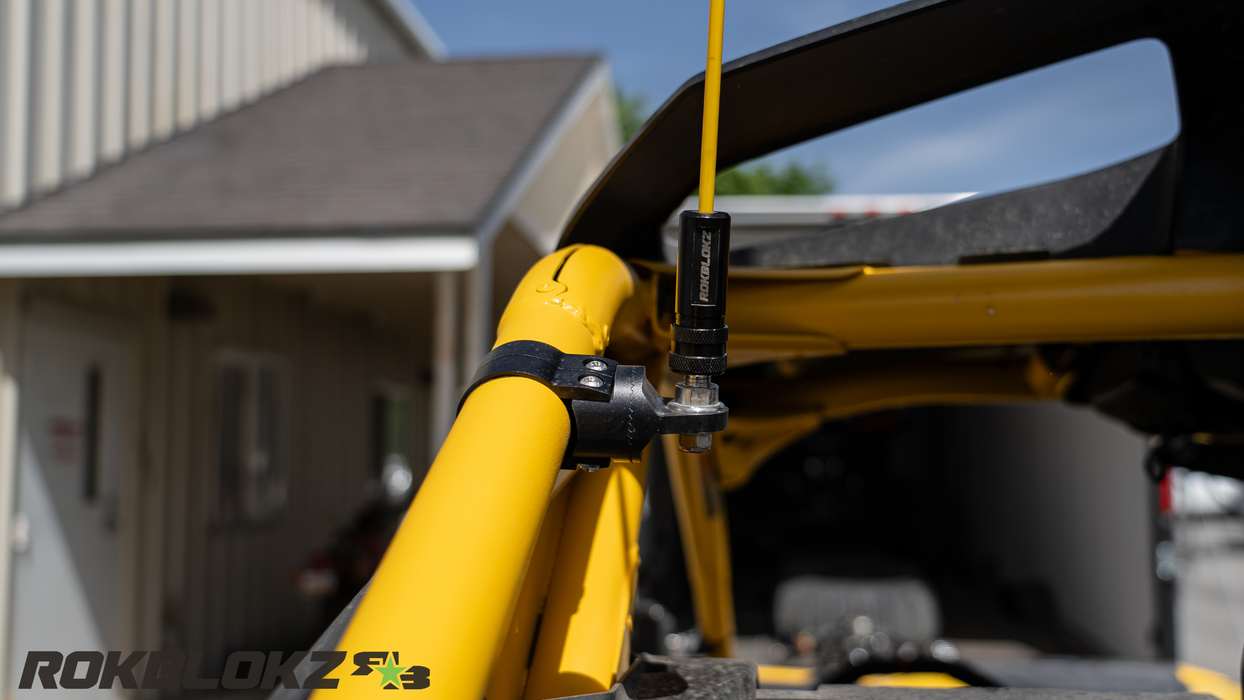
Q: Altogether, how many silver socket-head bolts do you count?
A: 2